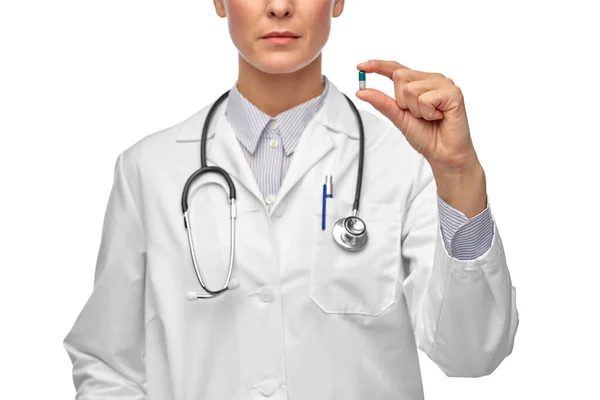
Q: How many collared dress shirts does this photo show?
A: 1